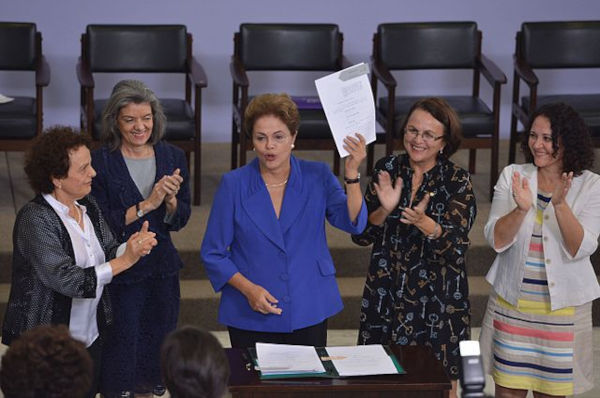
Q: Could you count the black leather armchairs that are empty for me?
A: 5